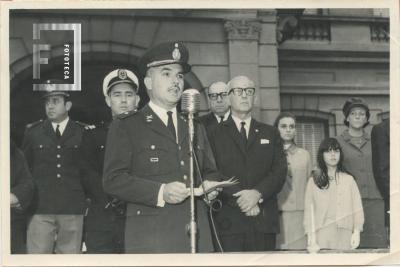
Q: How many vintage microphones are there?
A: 1